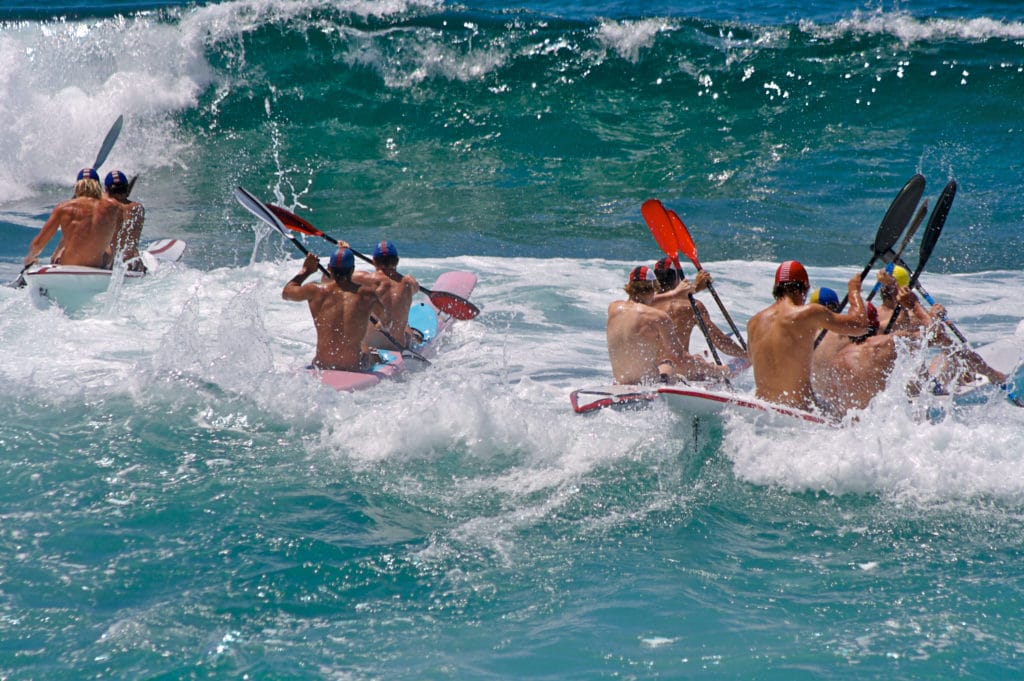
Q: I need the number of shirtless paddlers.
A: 10